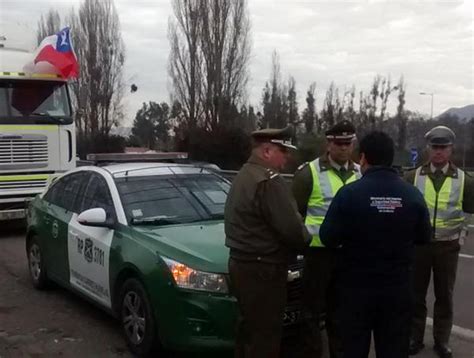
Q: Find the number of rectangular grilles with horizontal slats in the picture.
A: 1